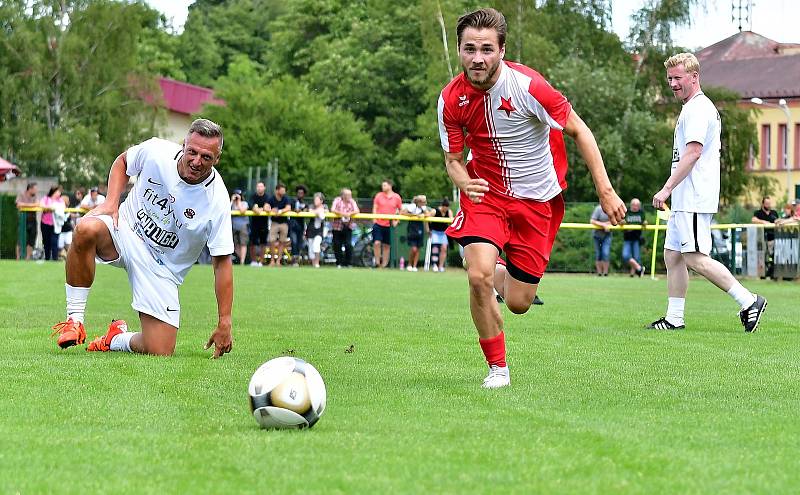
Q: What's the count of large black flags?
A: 0